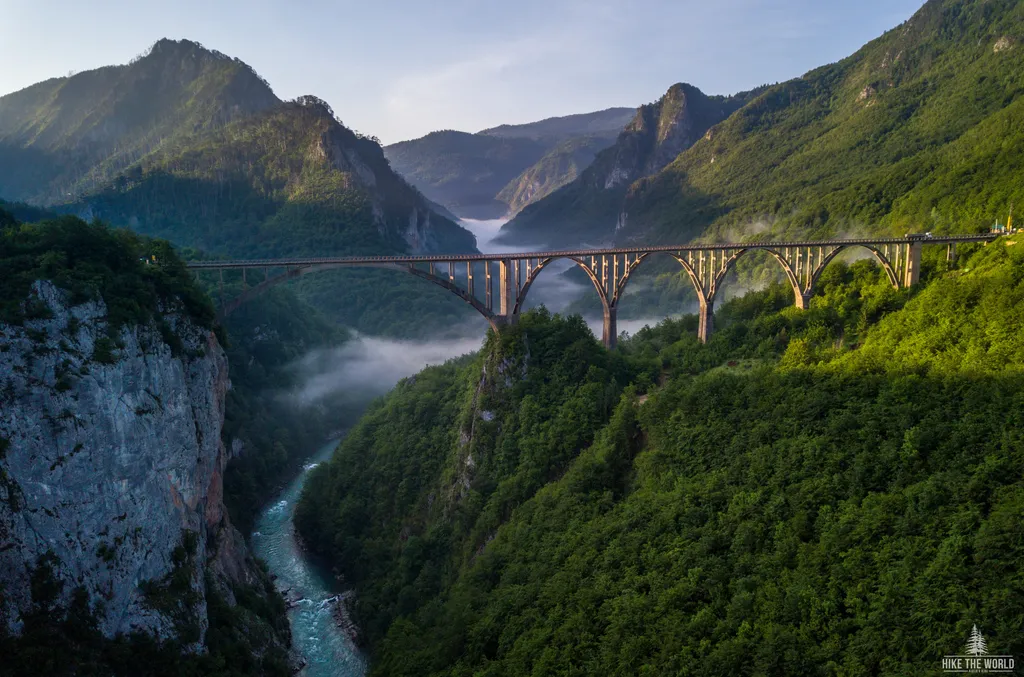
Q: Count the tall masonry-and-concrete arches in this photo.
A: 5